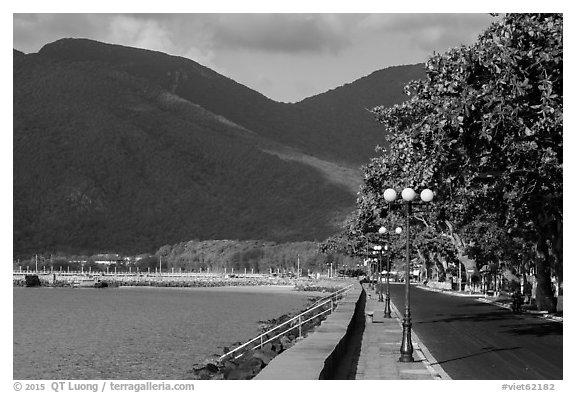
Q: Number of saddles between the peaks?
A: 1